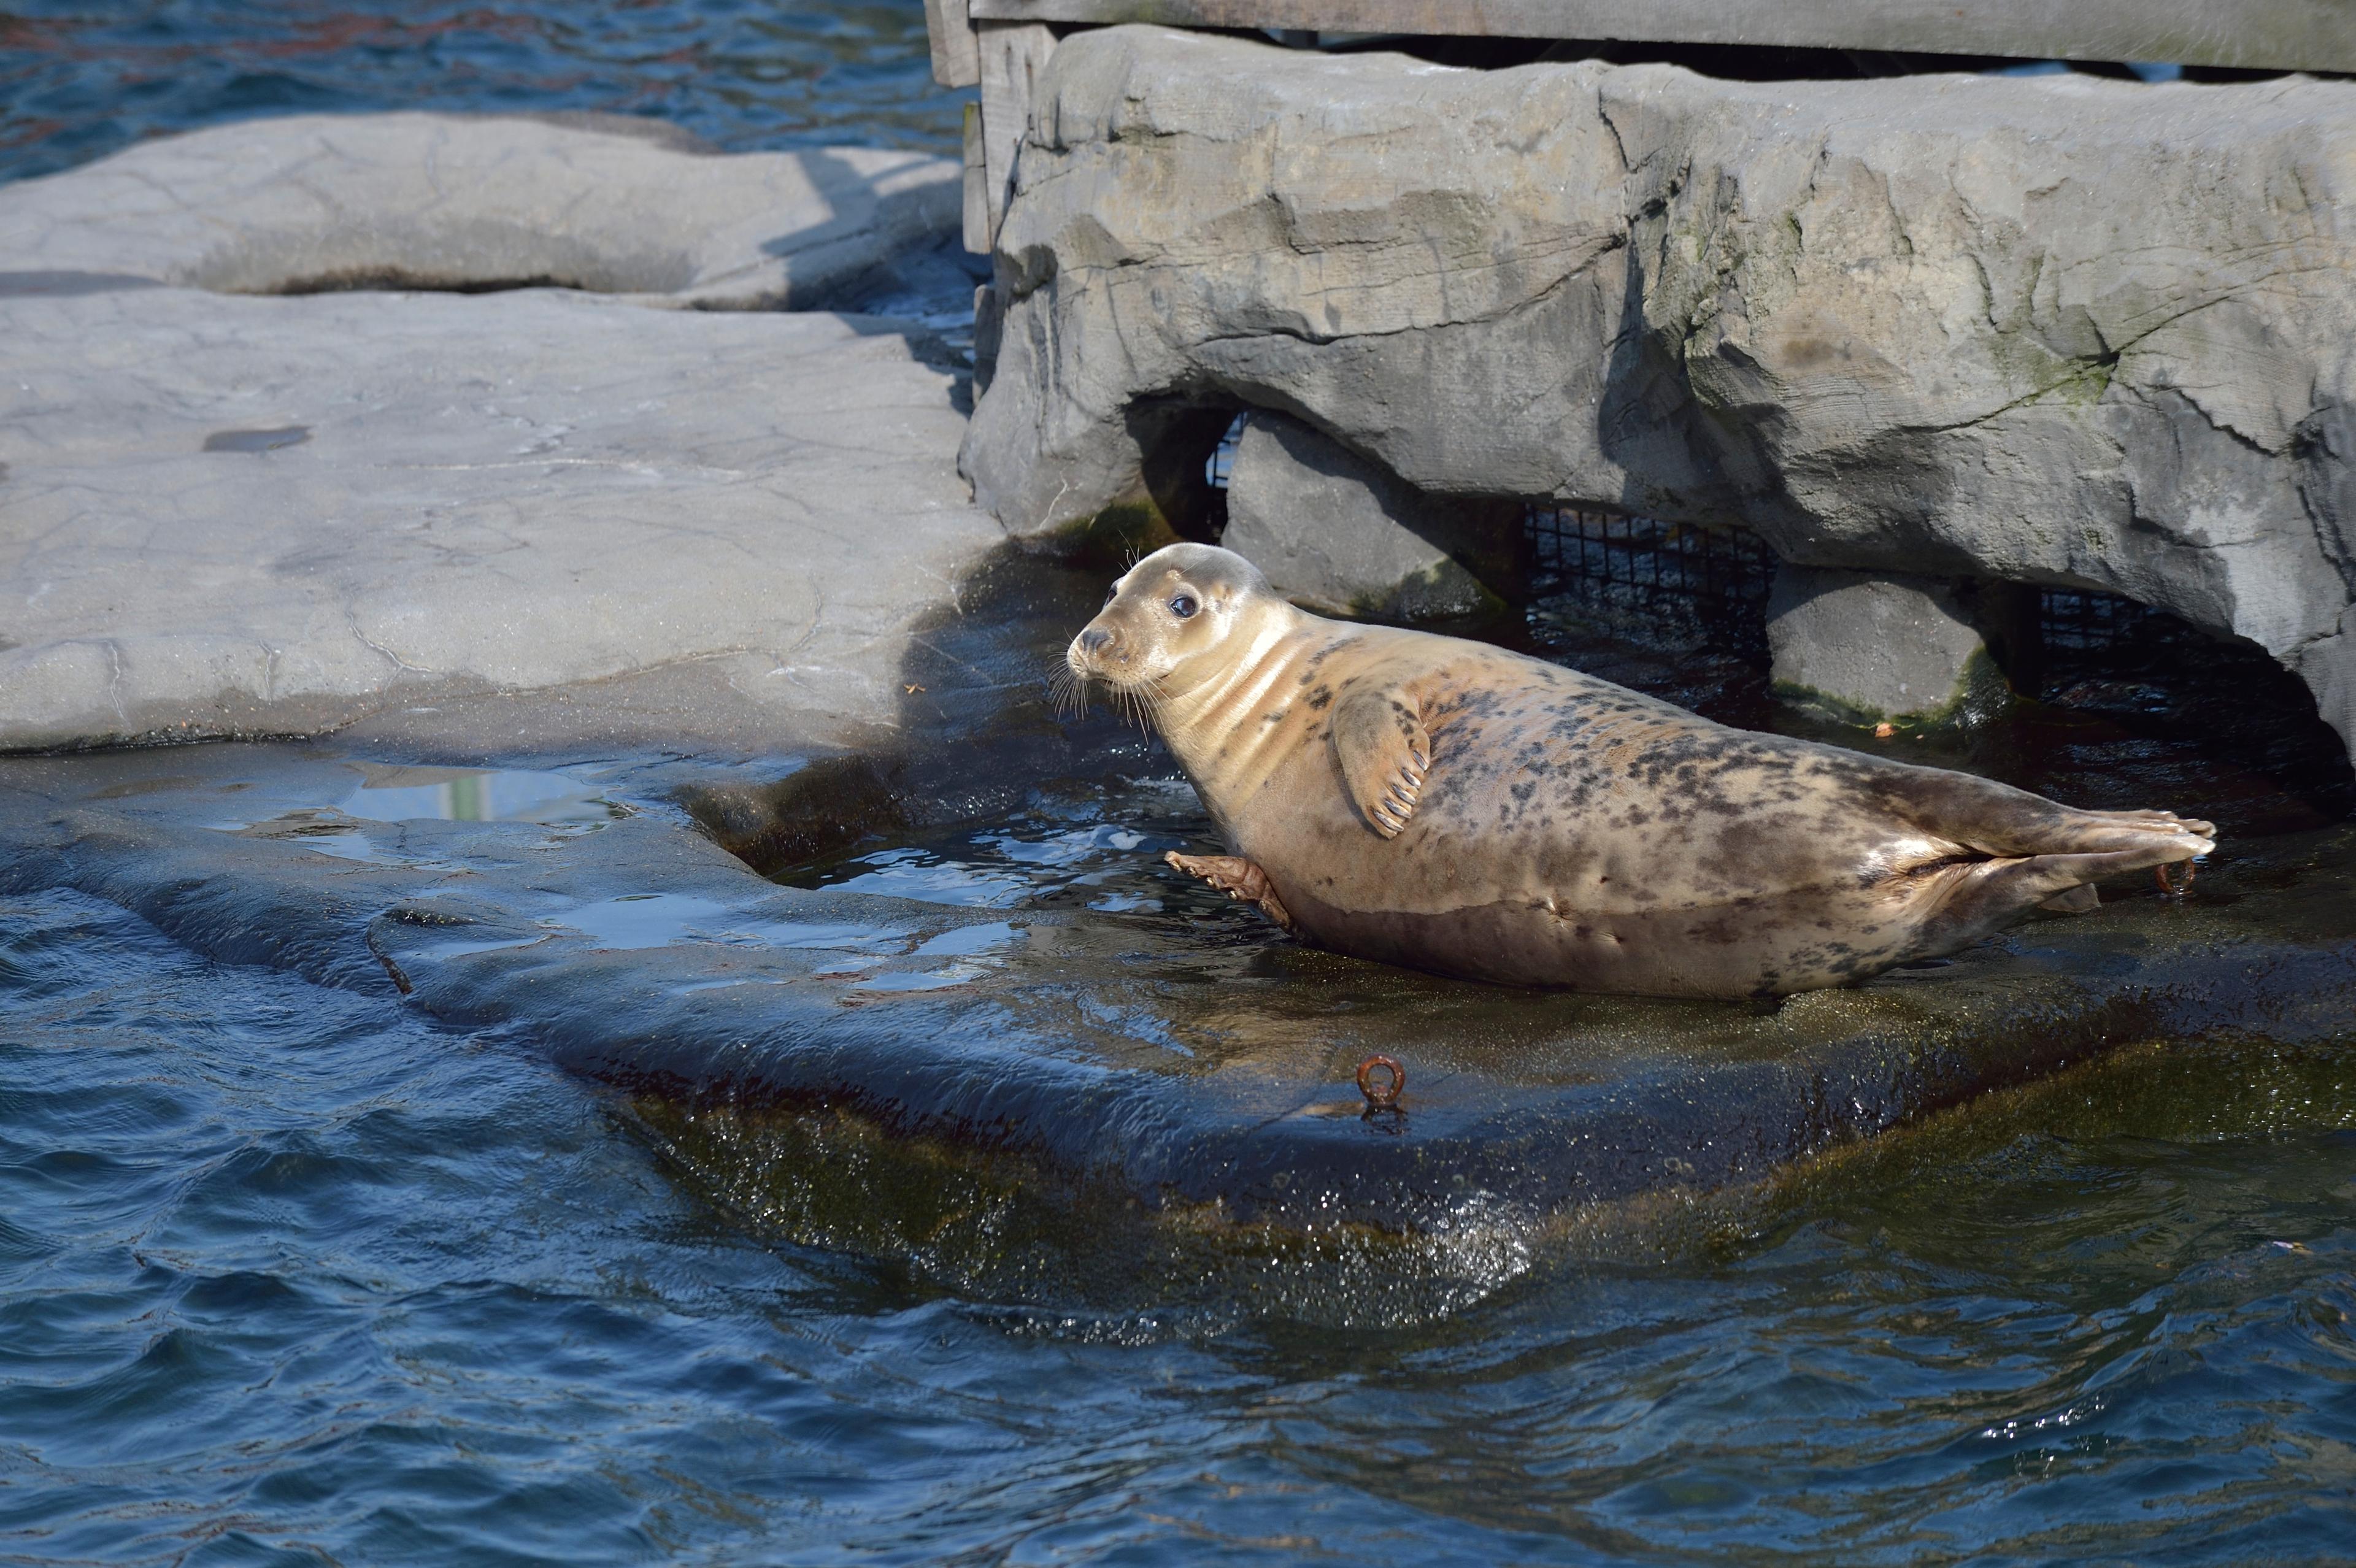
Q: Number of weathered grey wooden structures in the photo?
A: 1